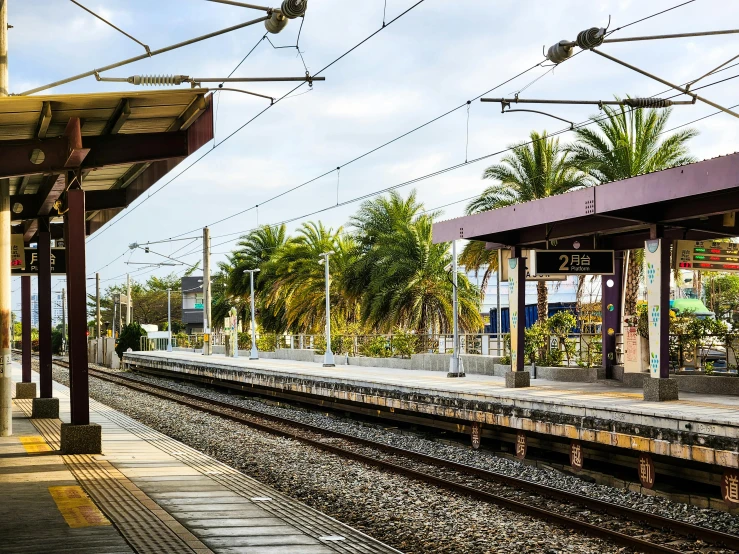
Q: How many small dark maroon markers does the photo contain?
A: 5